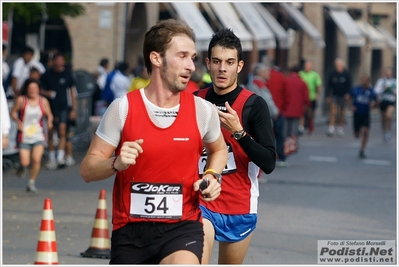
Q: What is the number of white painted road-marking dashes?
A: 2